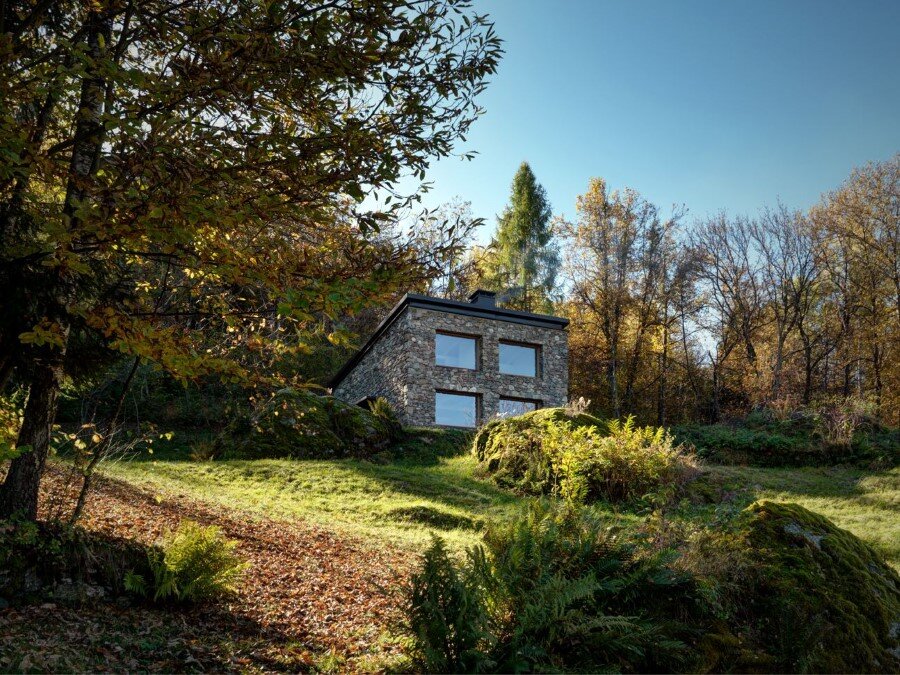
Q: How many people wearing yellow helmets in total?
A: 0